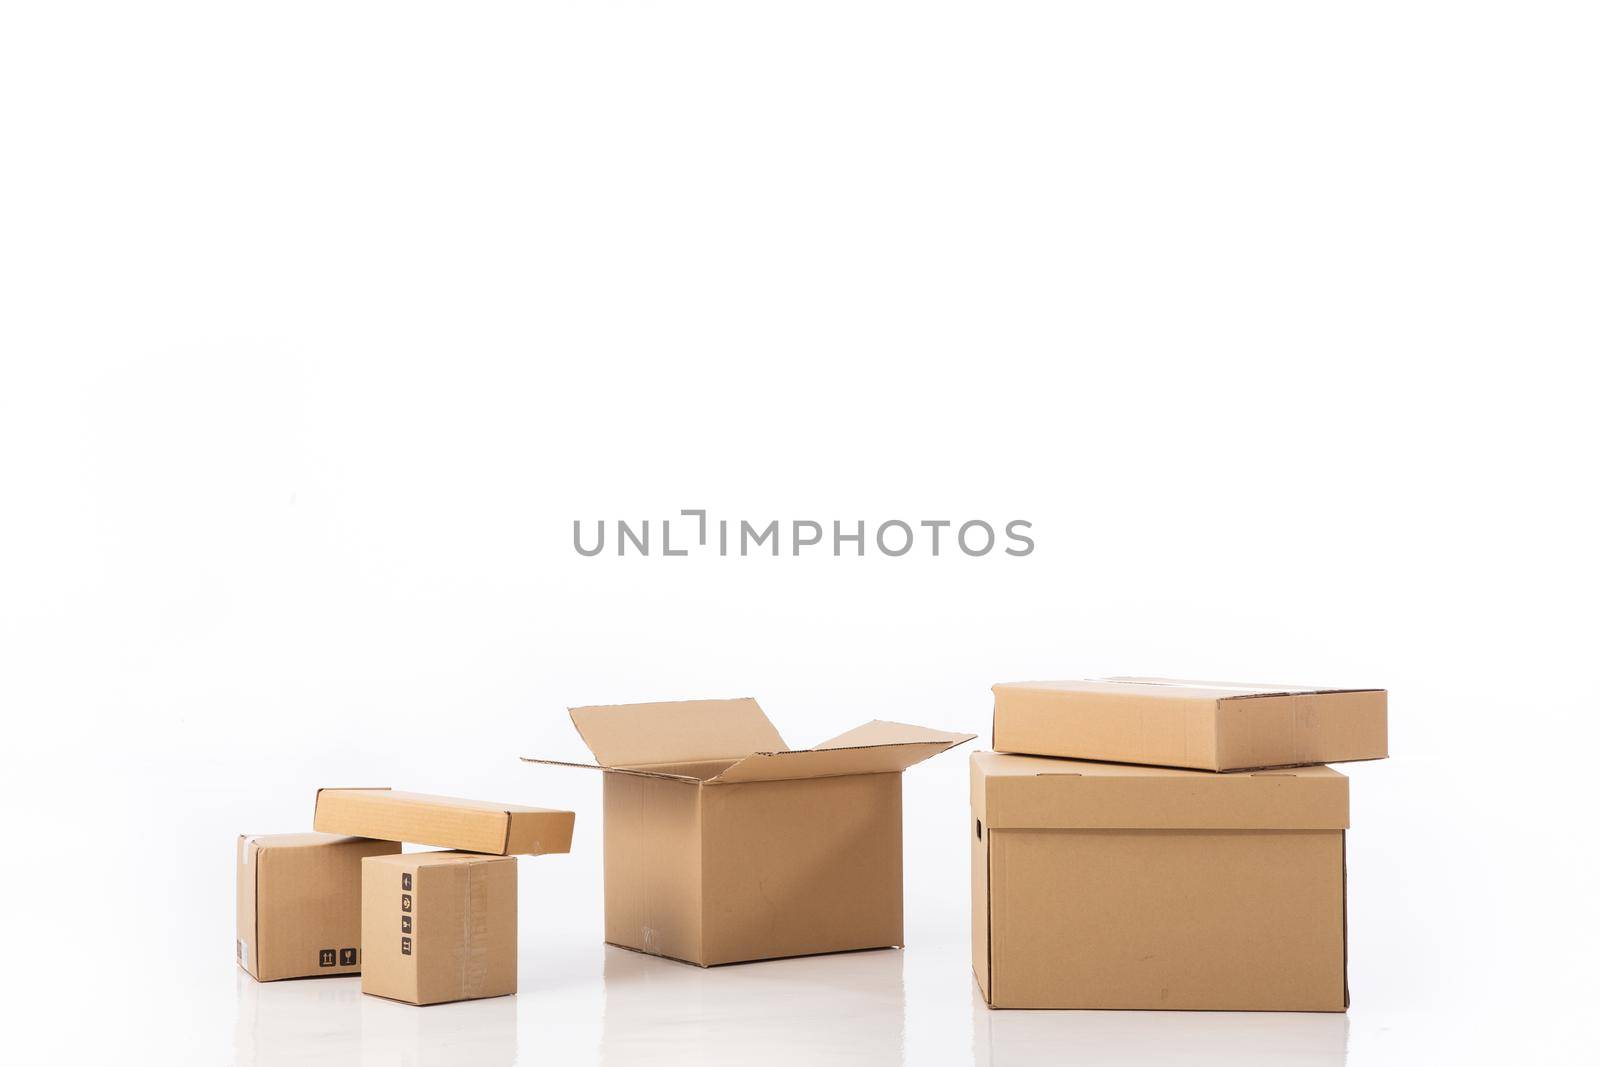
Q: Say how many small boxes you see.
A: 3